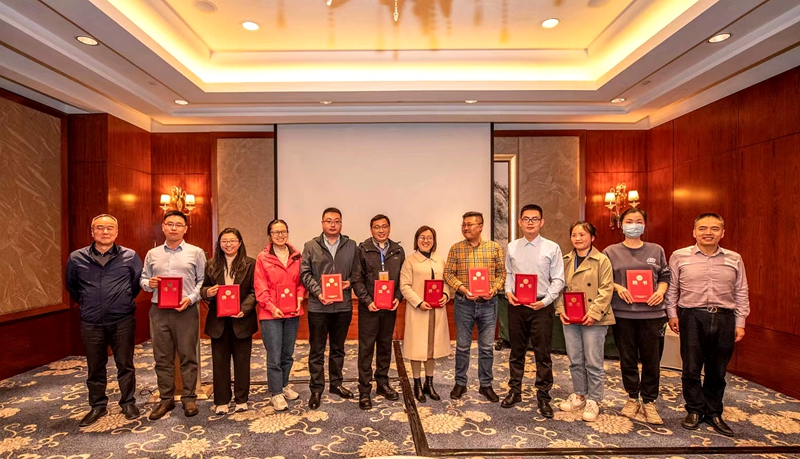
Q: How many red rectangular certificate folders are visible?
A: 10